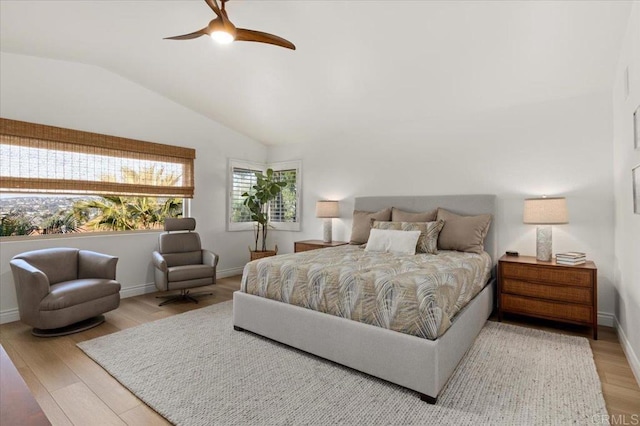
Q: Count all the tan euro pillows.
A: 3